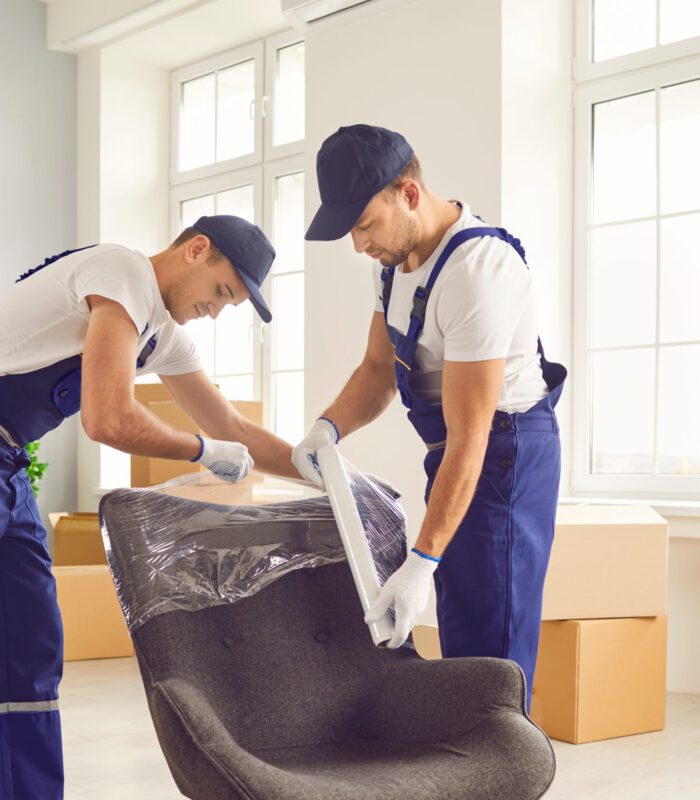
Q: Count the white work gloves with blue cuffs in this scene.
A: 3